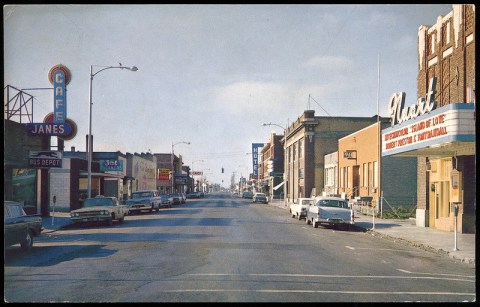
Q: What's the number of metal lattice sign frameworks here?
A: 1